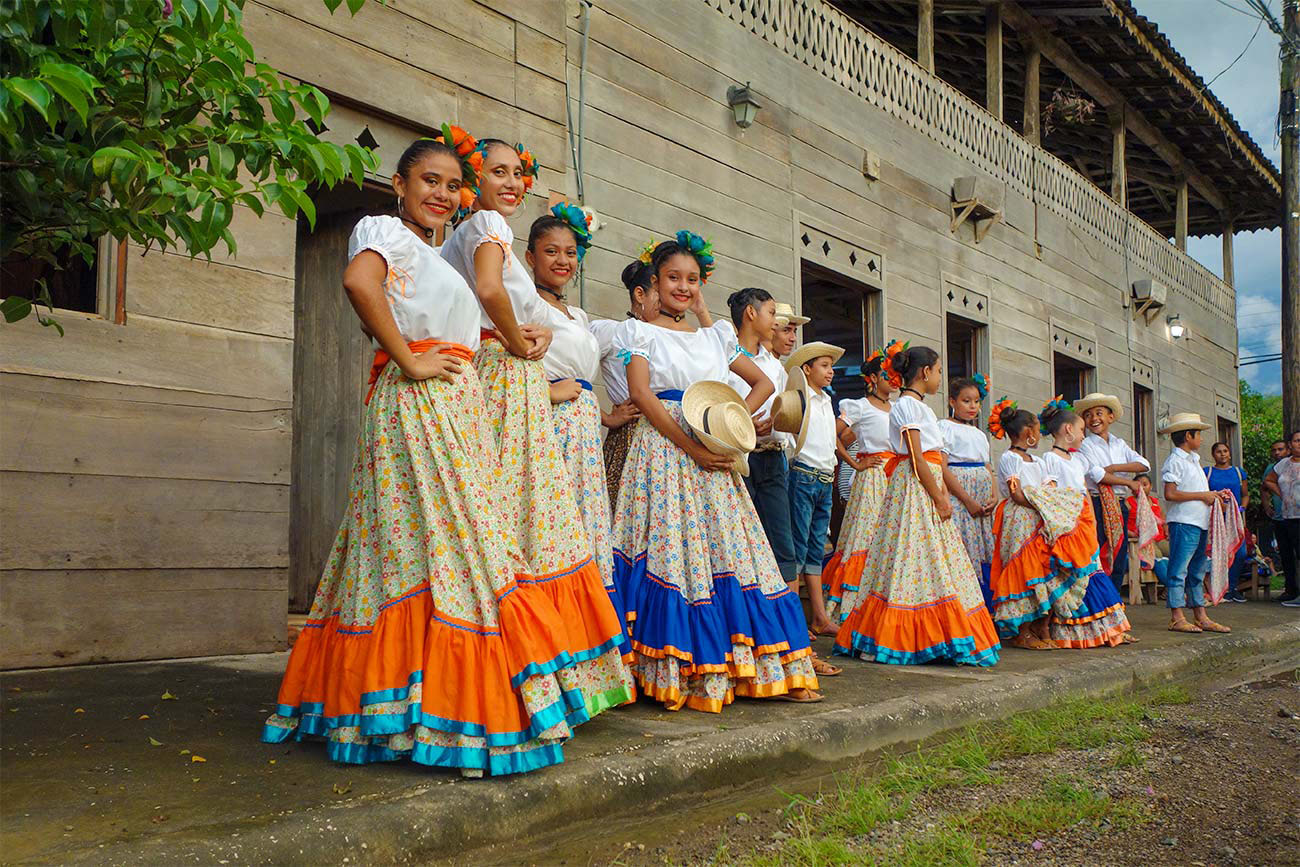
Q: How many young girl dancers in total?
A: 10